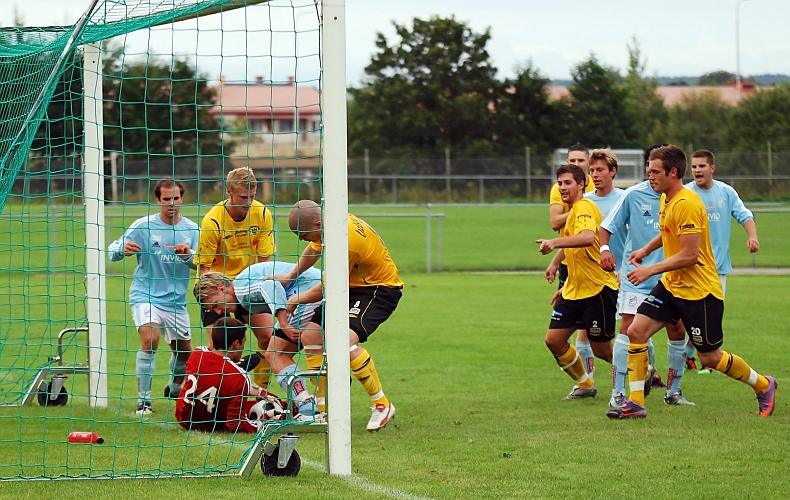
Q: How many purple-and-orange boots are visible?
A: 2